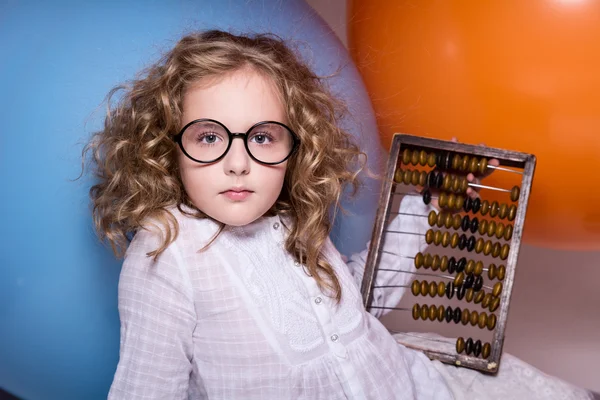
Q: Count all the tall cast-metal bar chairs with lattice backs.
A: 0